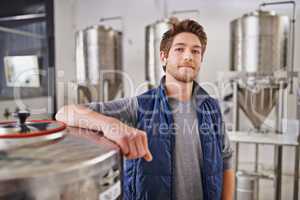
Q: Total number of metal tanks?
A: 4